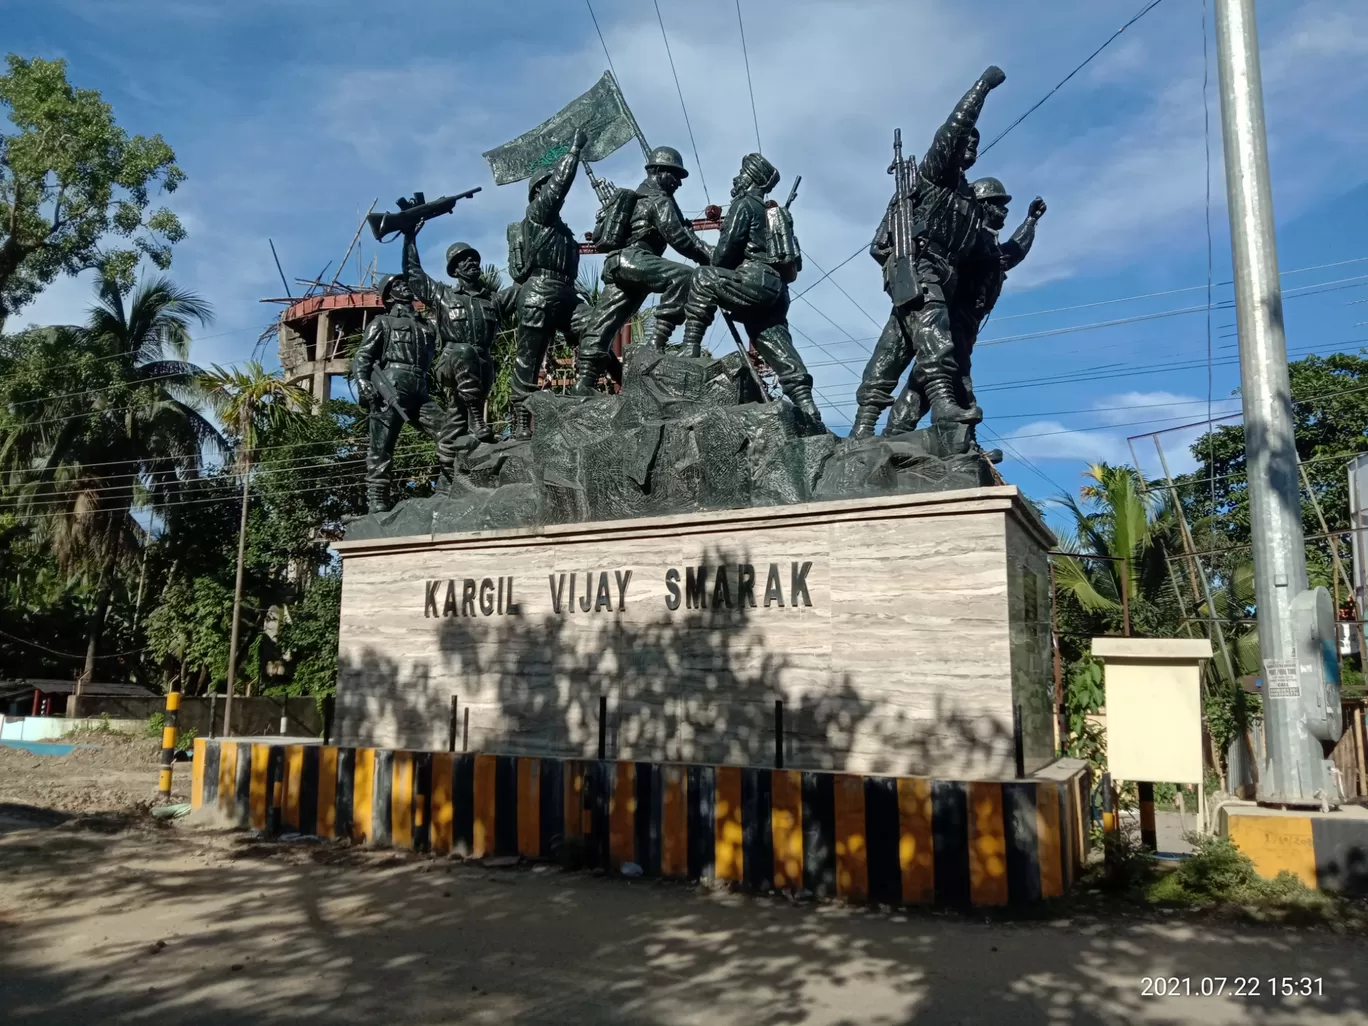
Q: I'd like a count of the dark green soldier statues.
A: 7